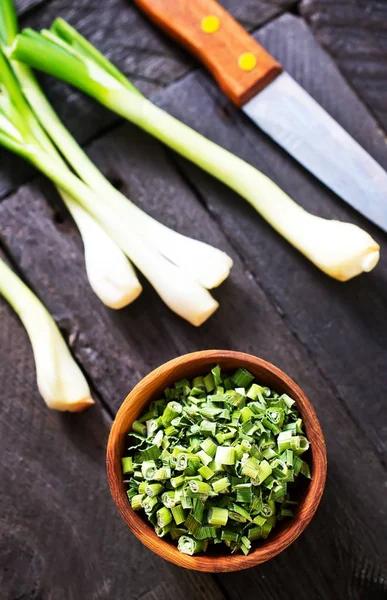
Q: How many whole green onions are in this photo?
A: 5